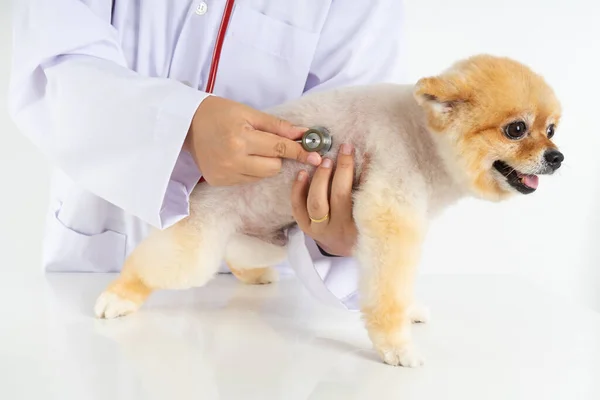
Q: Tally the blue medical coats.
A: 0